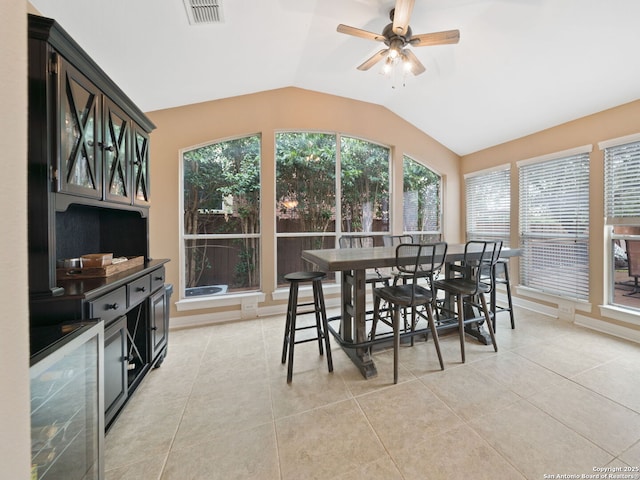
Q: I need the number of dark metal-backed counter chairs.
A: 4